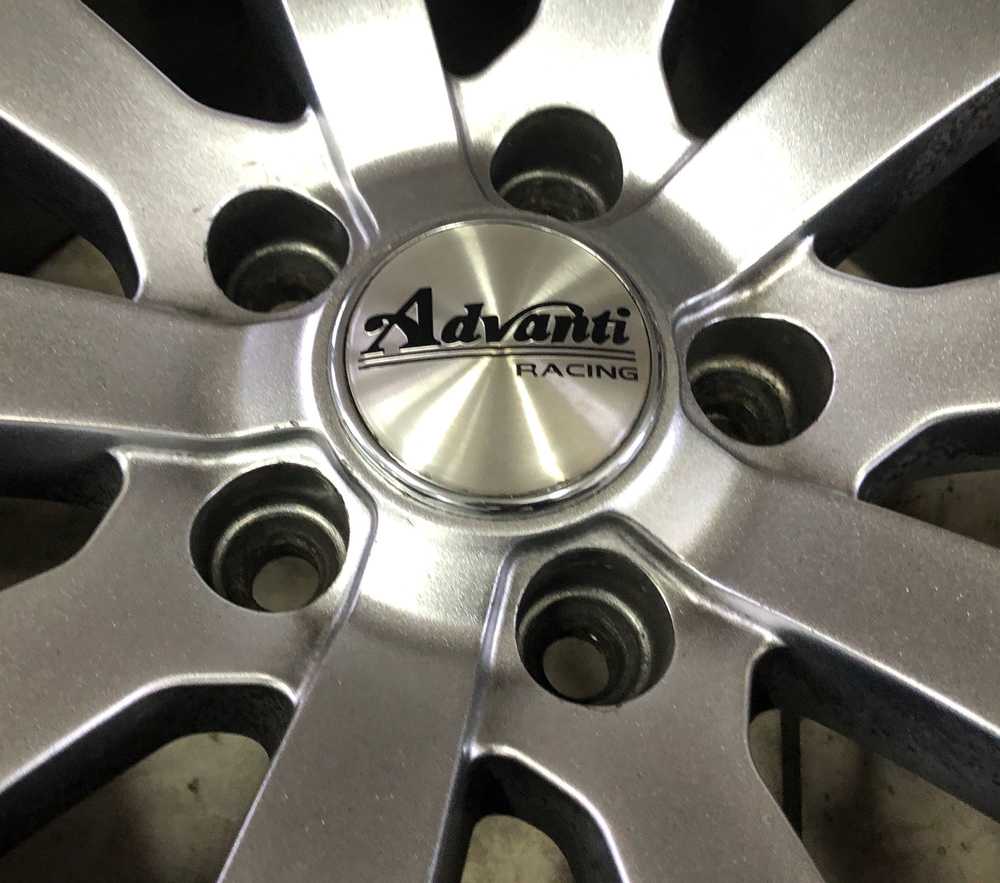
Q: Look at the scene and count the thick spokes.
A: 5